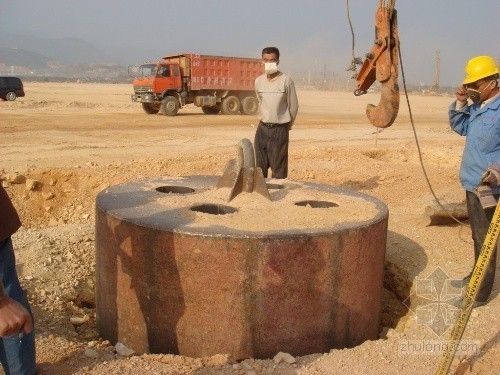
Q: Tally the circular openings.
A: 4